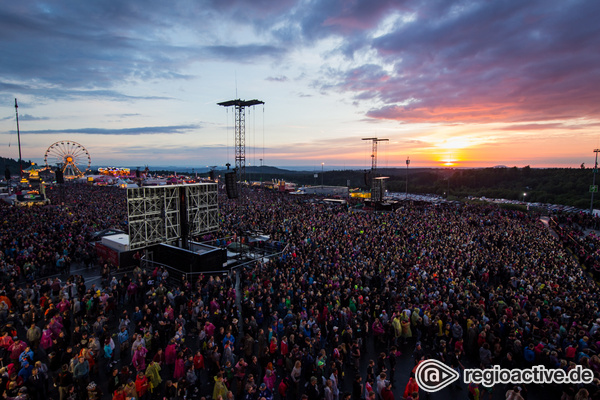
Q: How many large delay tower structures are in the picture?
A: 2